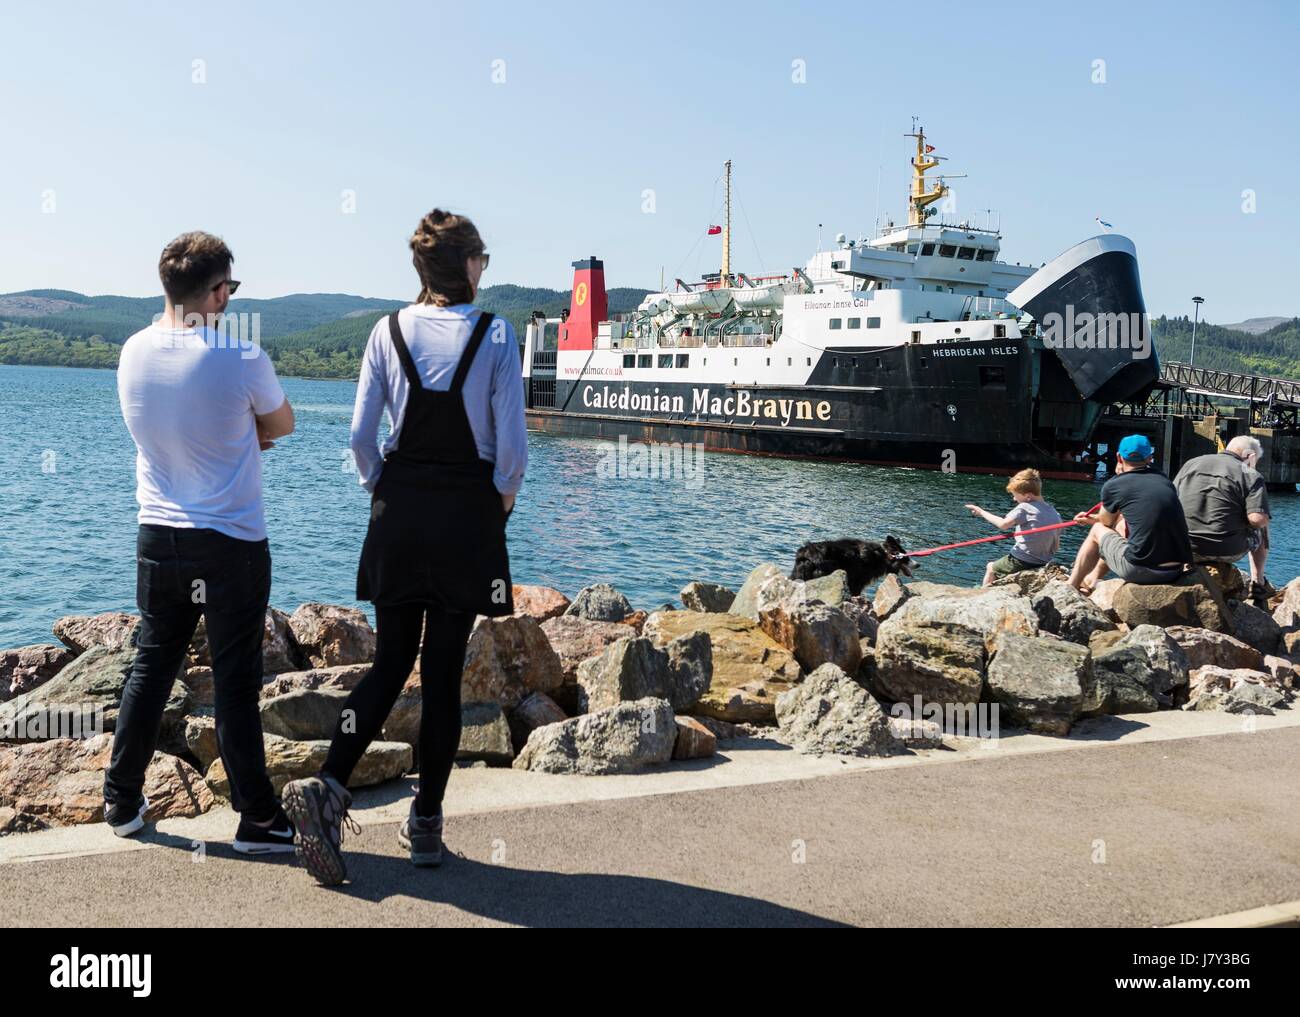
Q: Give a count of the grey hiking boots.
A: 2